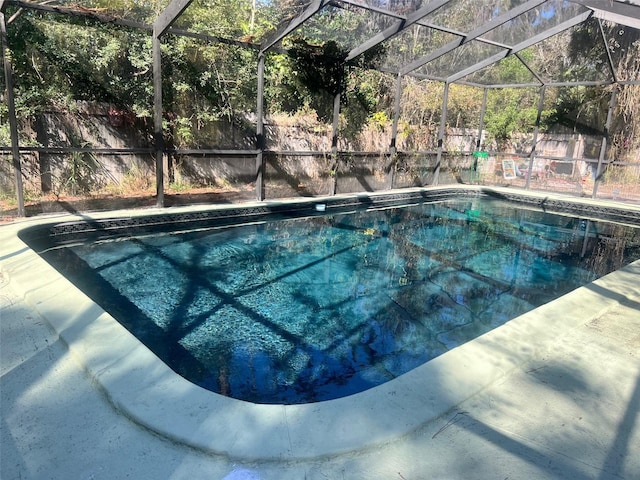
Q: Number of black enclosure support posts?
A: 9